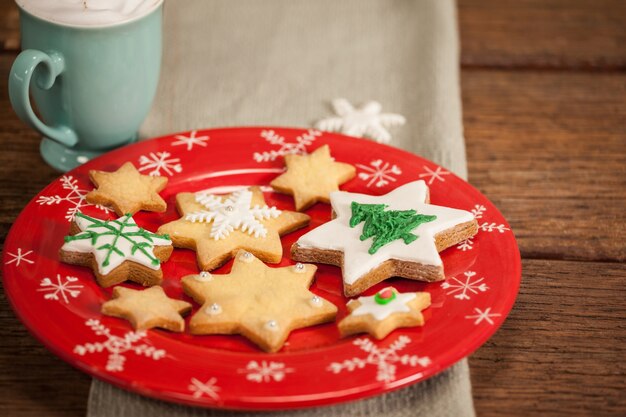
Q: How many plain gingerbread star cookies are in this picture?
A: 3